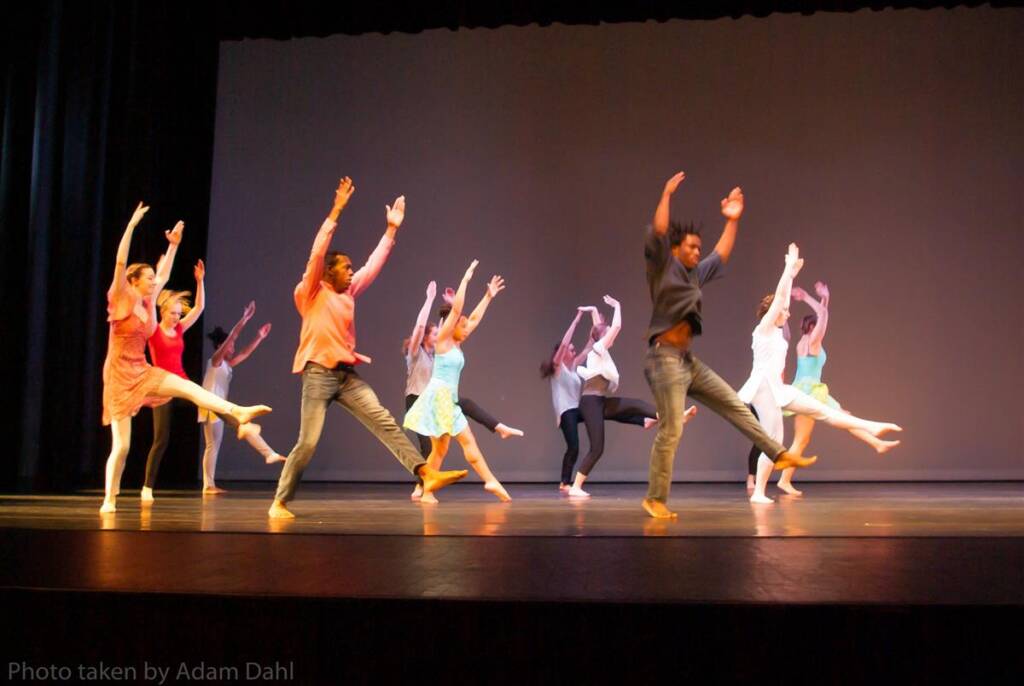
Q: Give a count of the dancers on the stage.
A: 12